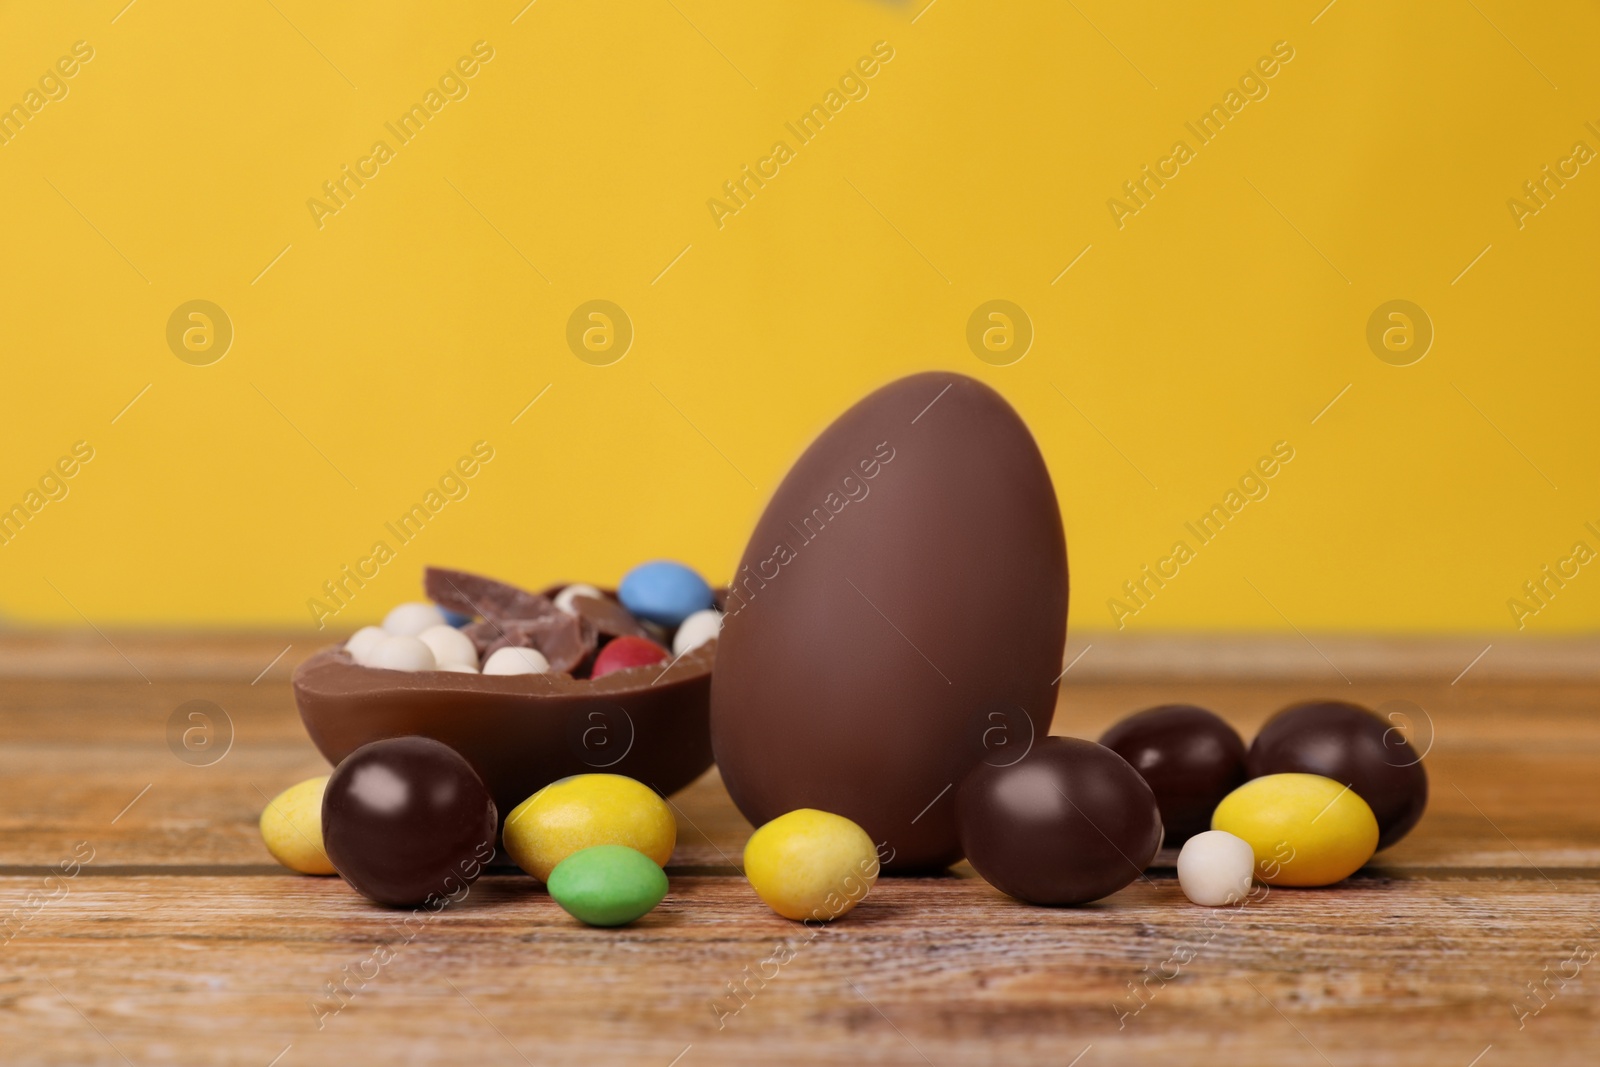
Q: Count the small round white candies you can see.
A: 9